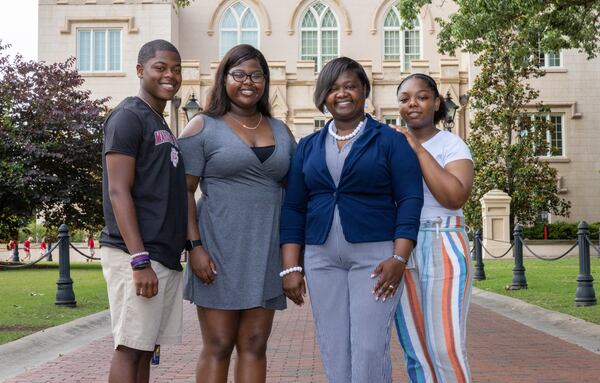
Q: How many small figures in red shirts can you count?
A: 4